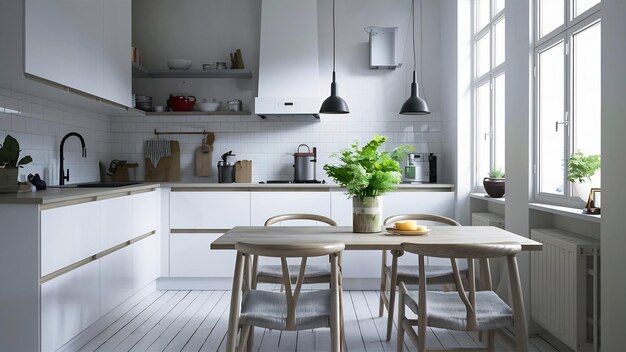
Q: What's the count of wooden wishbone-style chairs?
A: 4